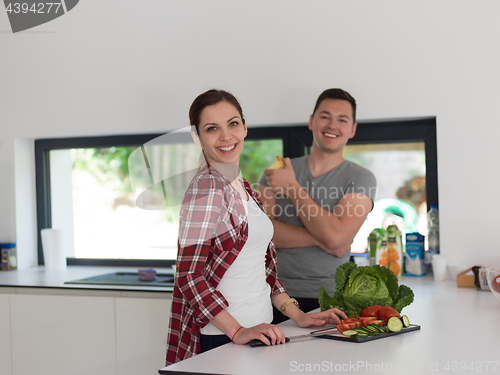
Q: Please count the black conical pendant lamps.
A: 0